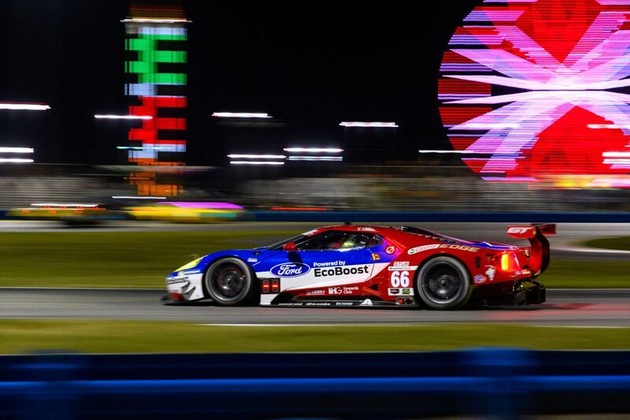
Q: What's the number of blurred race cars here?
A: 2